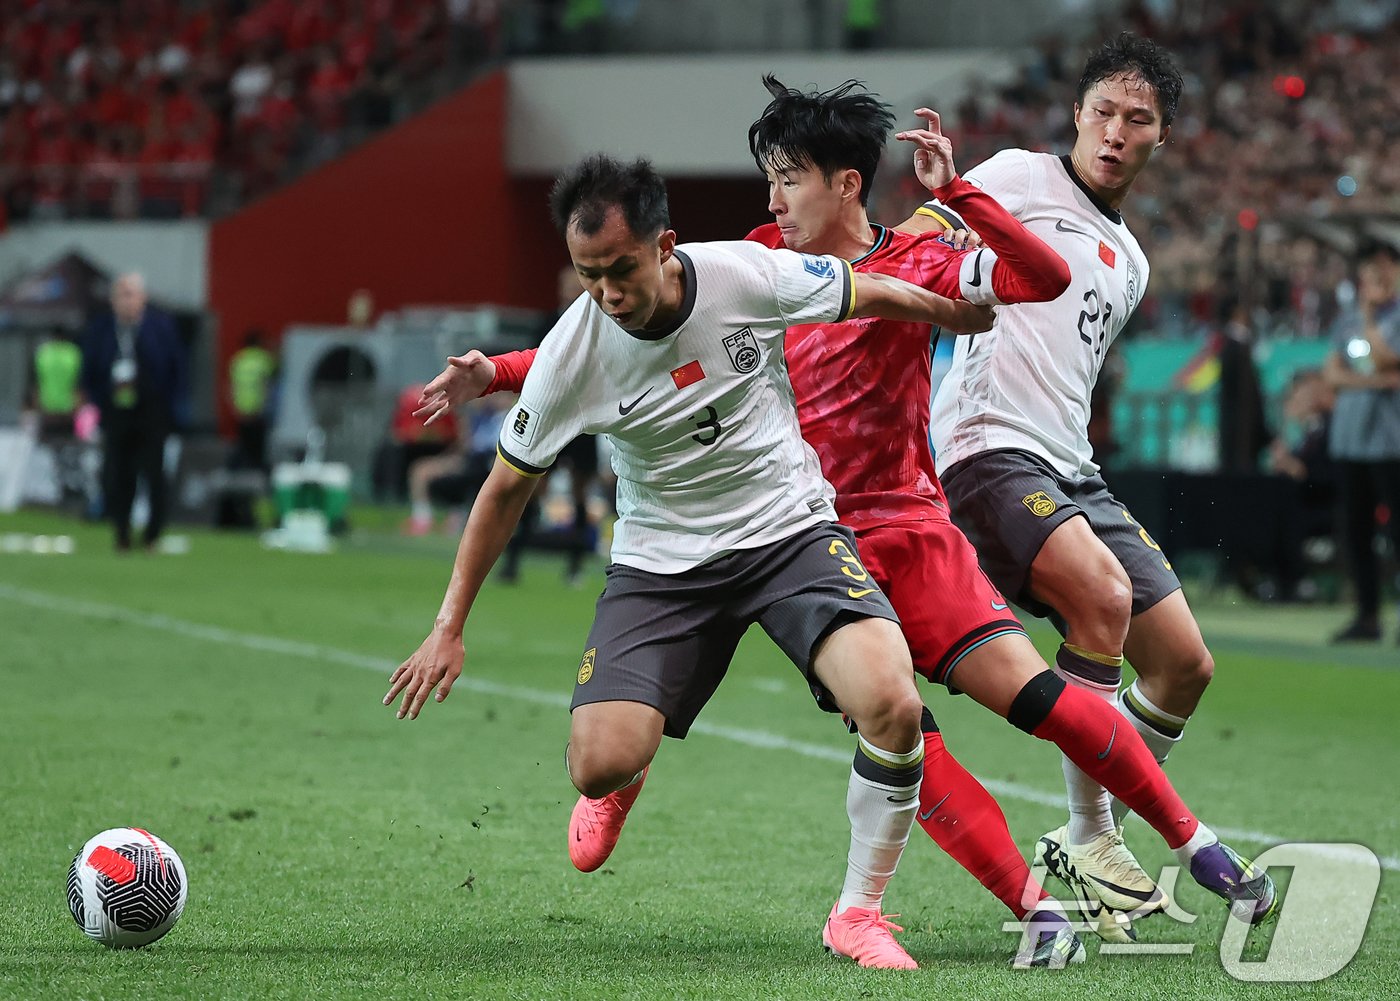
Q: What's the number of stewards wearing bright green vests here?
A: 2